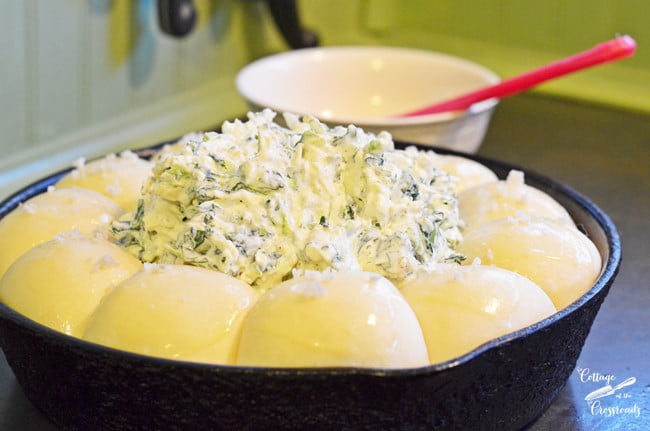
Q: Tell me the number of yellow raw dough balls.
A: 9